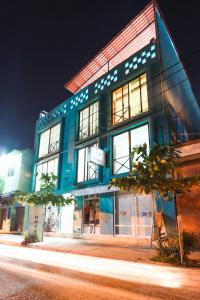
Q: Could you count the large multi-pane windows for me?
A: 6